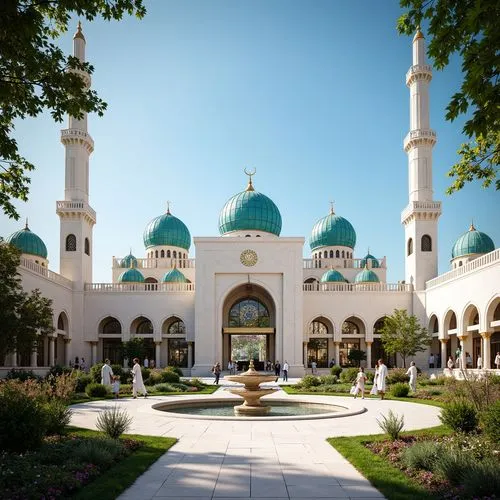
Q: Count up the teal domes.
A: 11